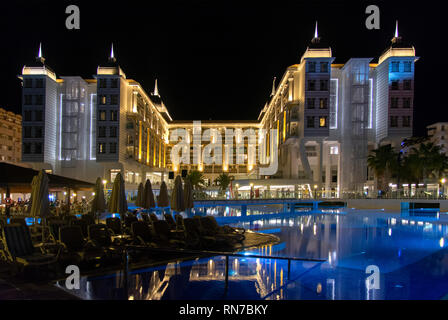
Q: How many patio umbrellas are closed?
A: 8